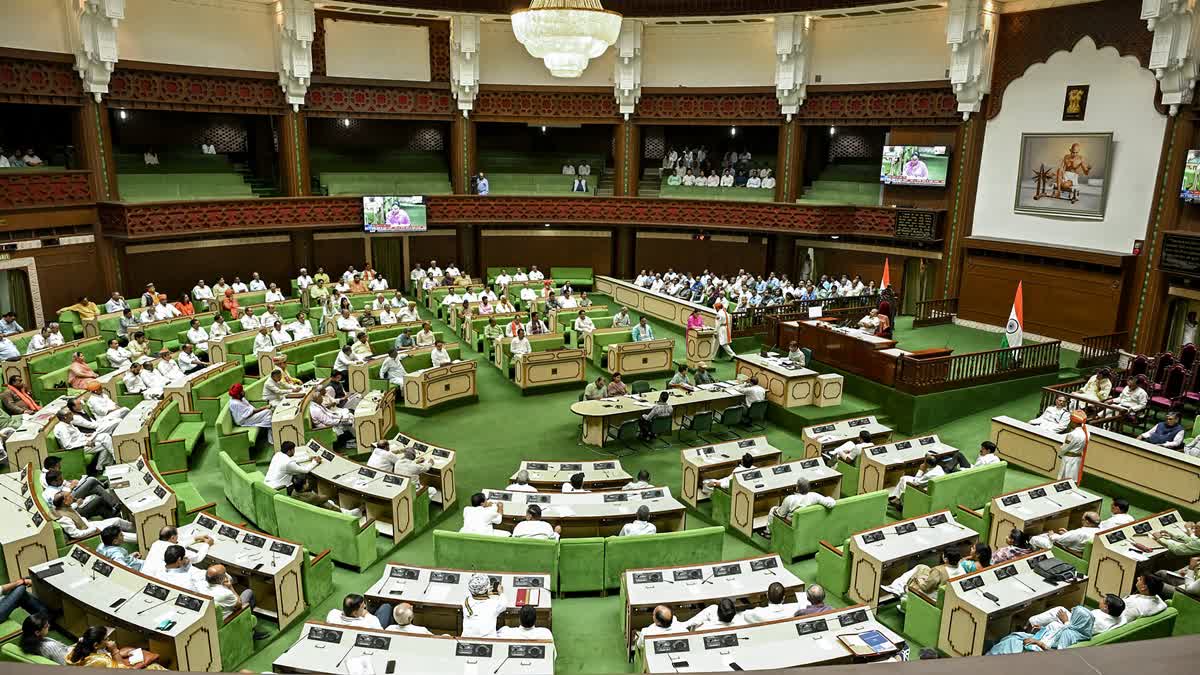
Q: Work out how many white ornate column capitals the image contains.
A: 7